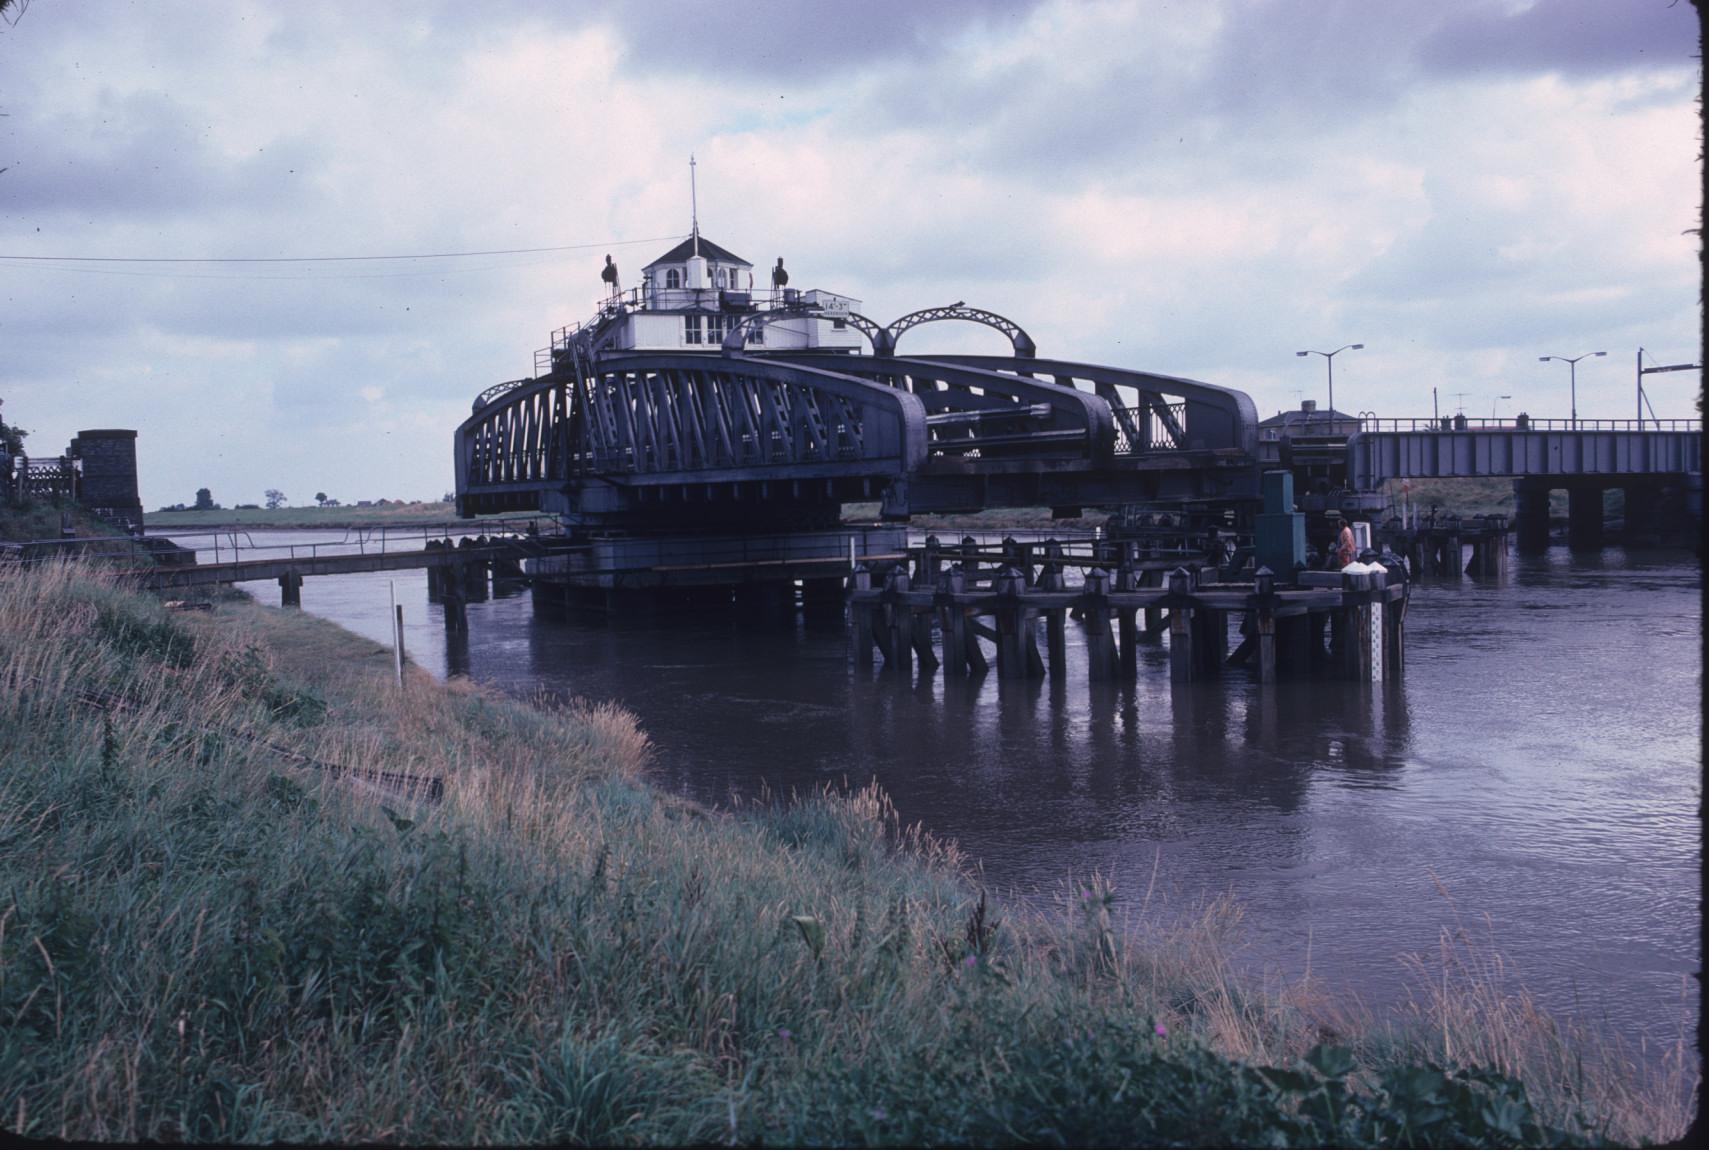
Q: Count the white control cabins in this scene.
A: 1